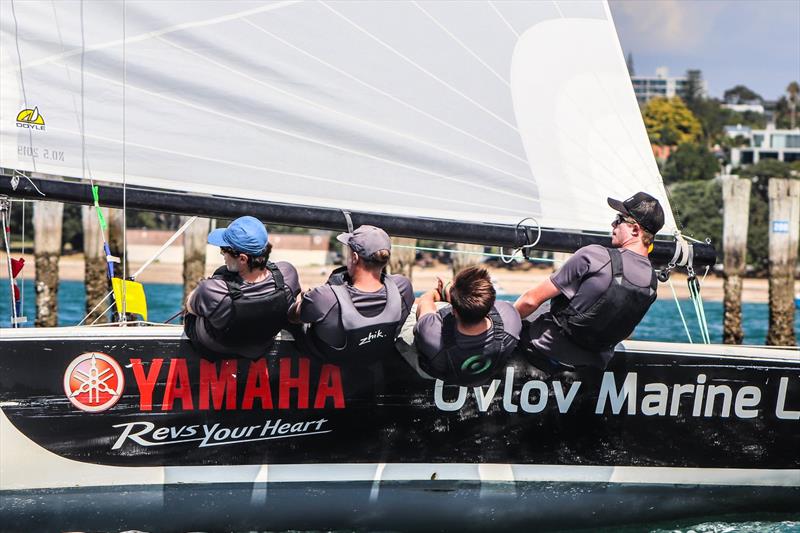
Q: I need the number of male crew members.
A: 4